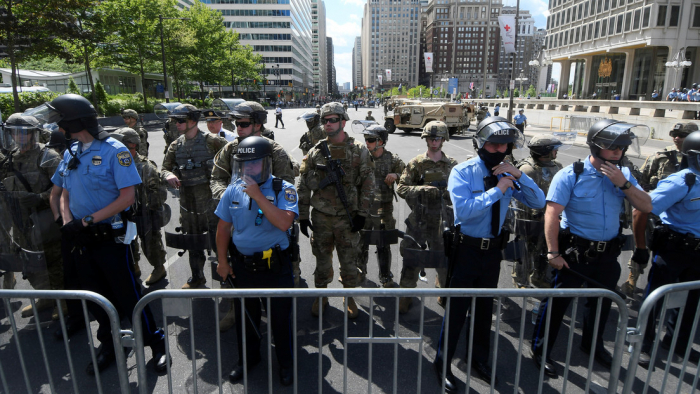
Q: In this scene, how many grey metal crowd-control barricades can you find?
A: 3